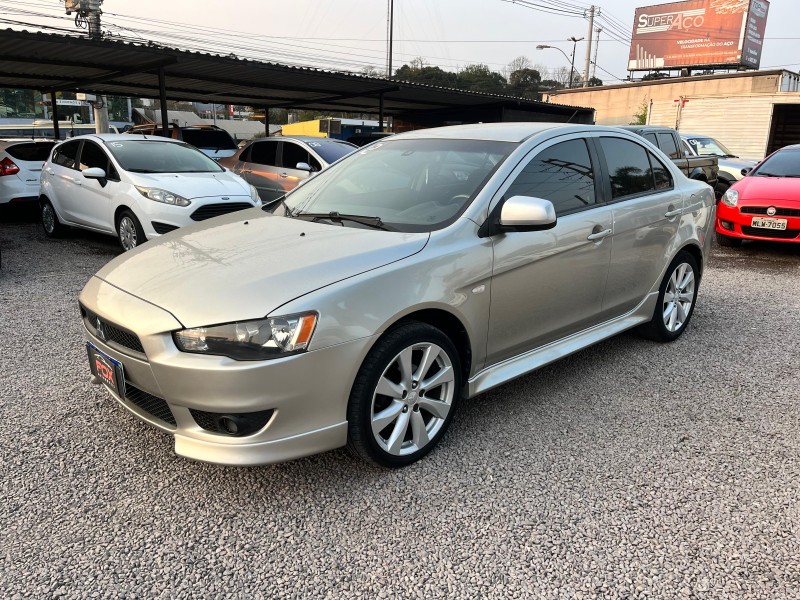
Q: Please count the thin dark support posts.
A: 4